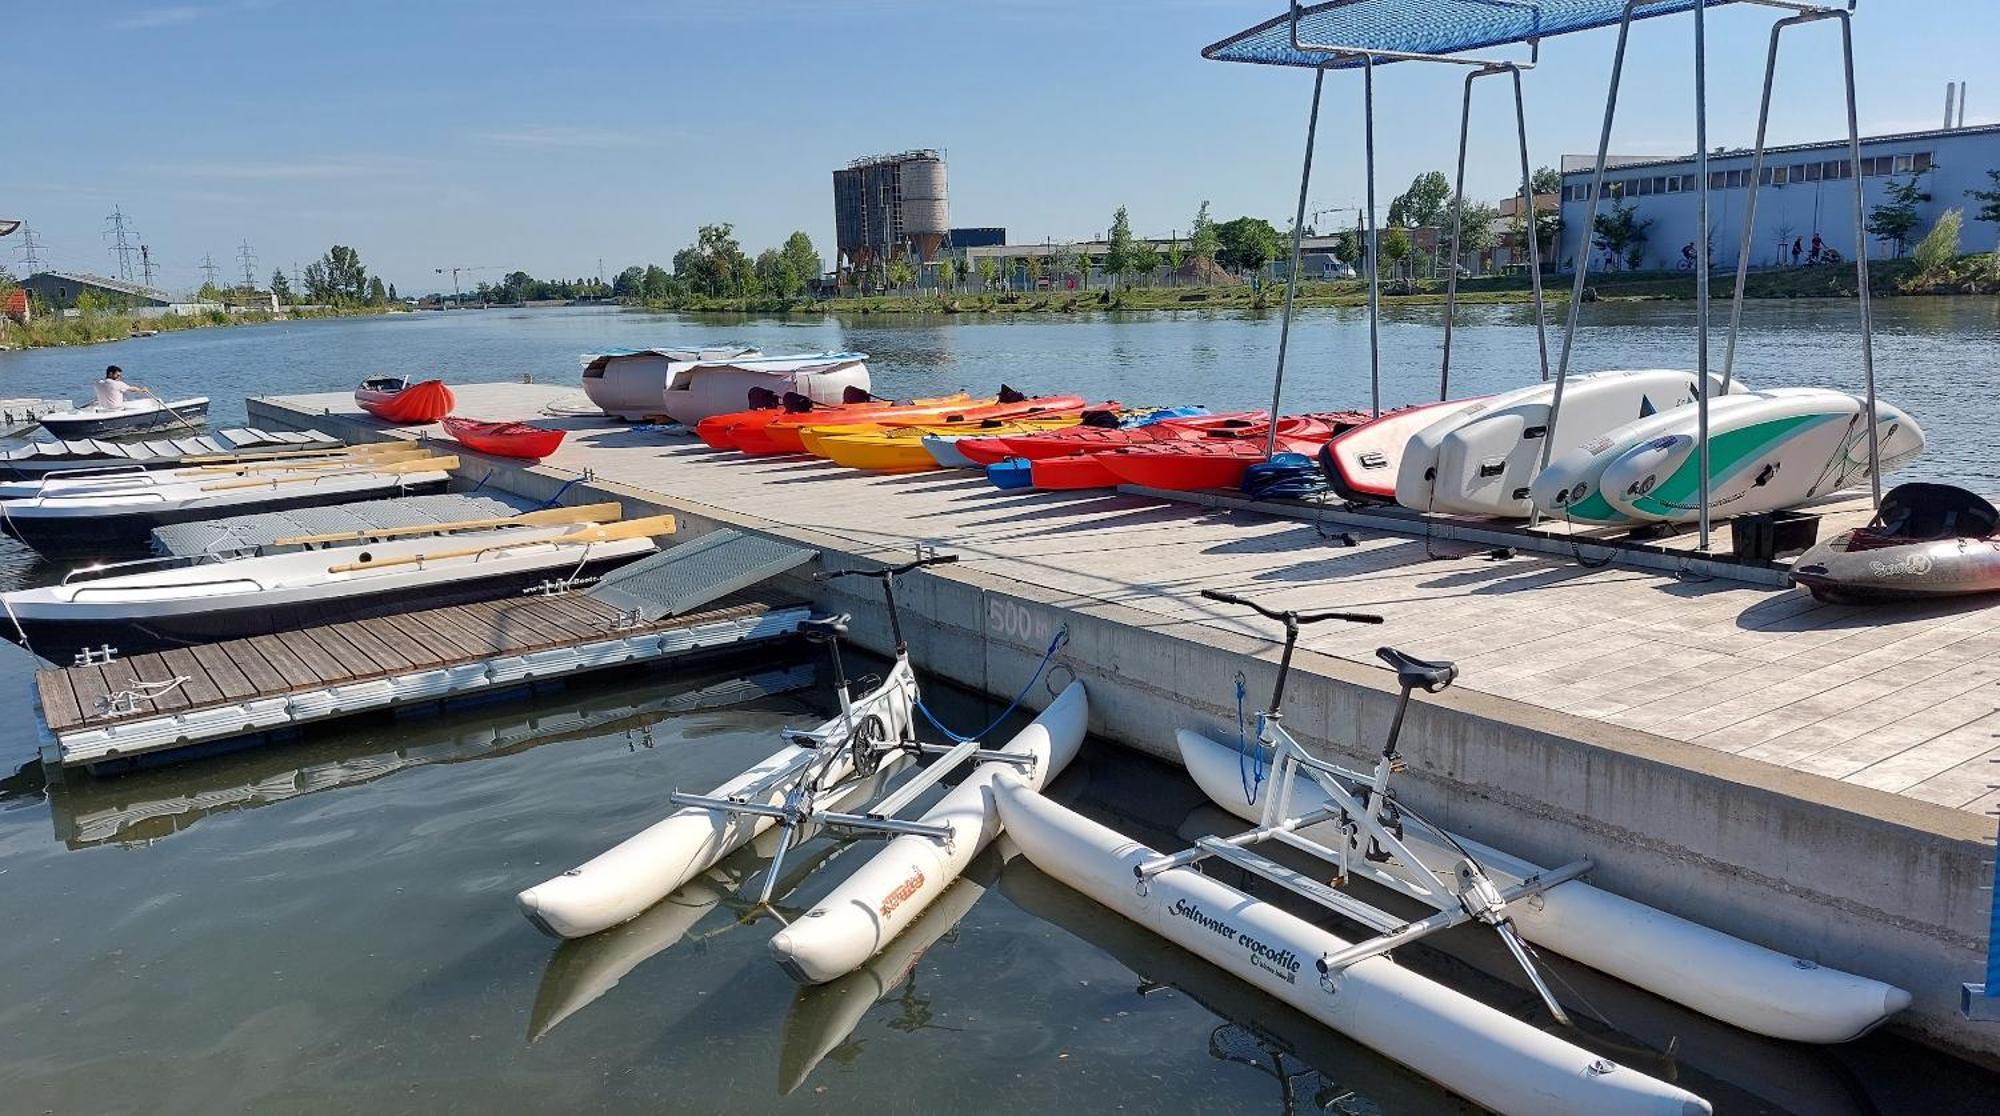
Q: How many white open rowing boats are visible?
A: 4